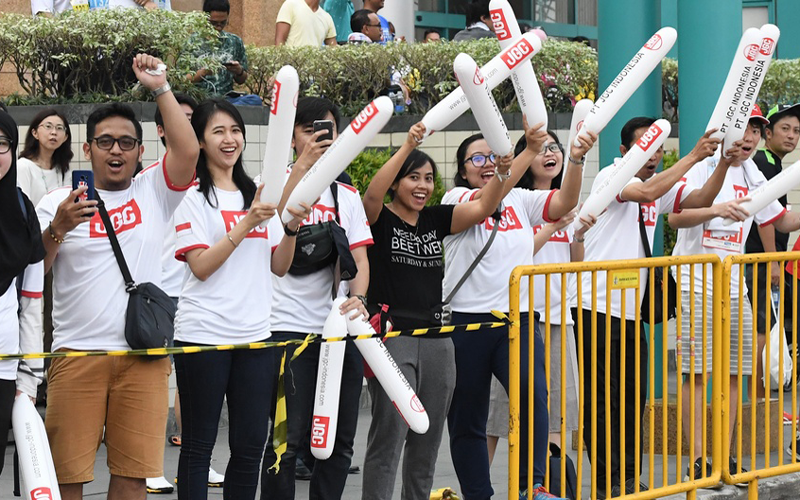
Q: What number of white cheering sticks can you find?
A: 14